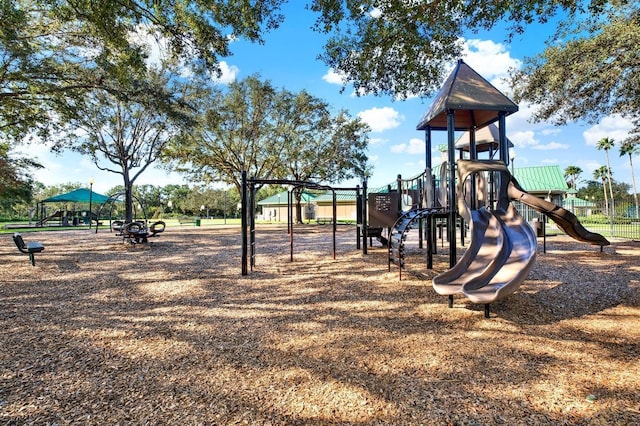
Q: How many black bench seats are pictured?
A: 1